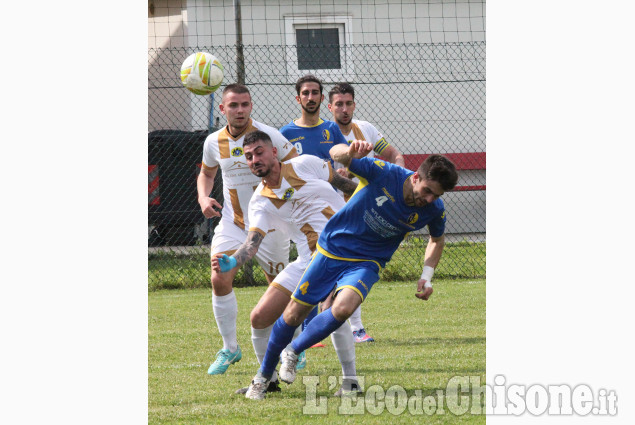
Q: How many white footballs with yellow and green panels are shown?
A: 1